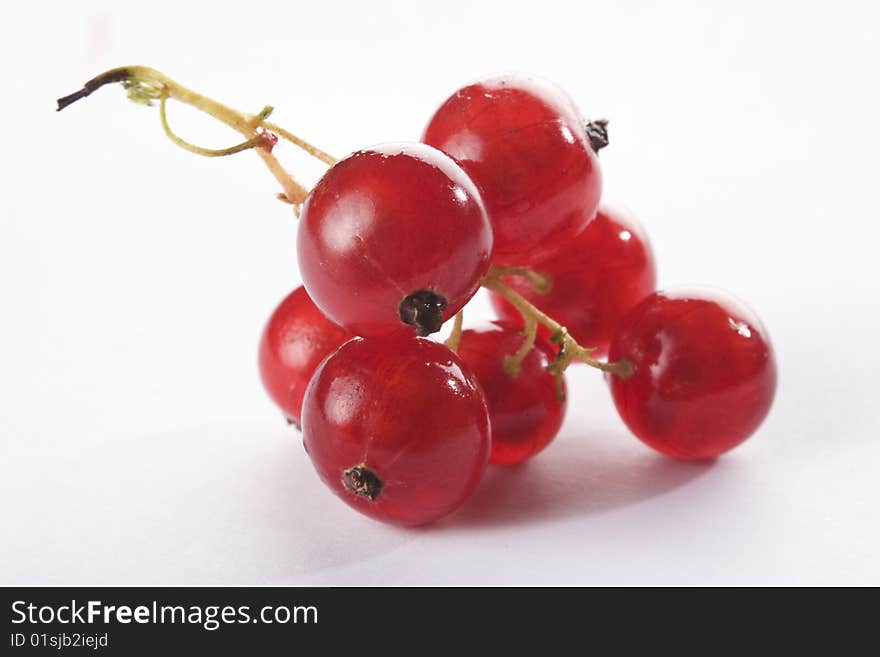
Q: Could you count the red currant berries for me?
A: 7